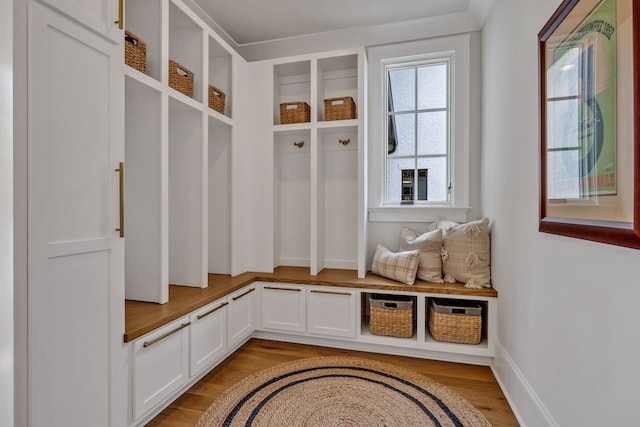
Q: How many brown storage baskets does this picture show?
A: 7